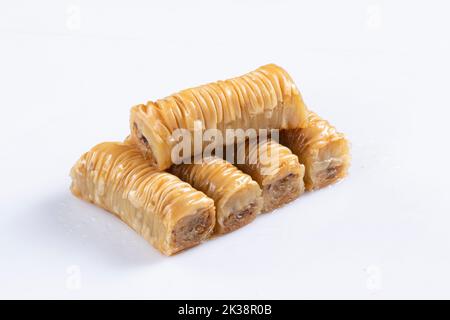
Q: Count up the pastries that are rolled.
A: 5